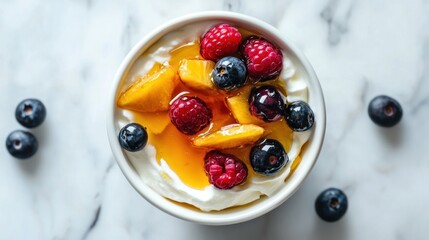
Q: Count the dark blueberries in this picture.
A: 9